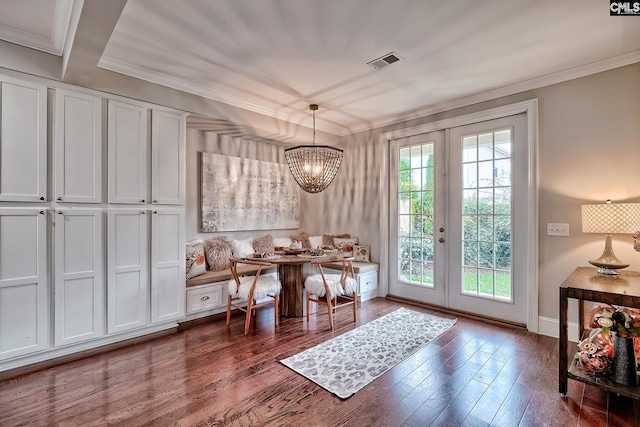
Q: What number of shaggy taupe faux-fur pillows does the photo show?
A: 4